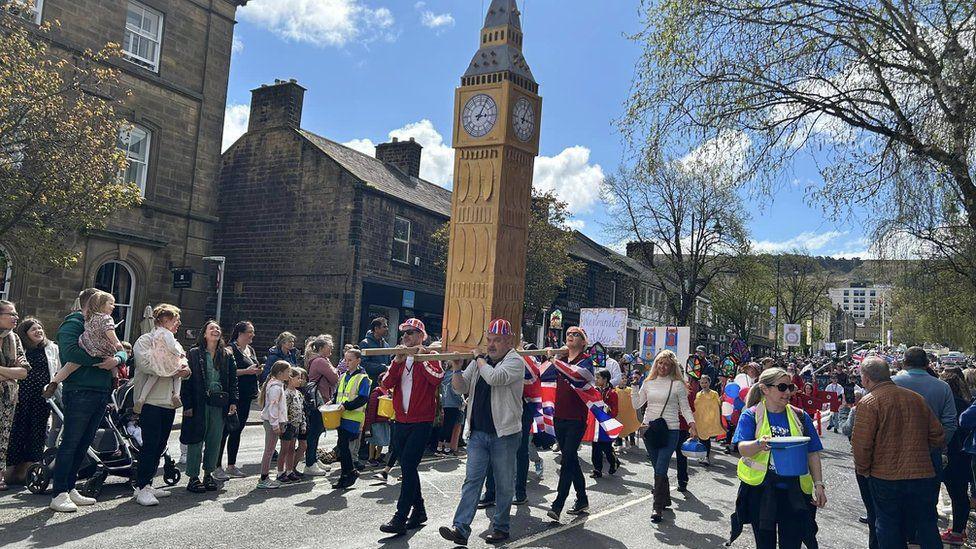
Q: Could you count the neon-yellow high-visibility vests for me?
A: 2